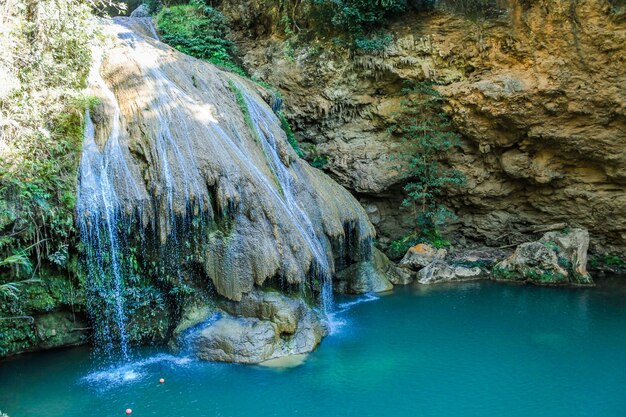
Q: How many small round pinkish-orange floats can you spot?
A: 2